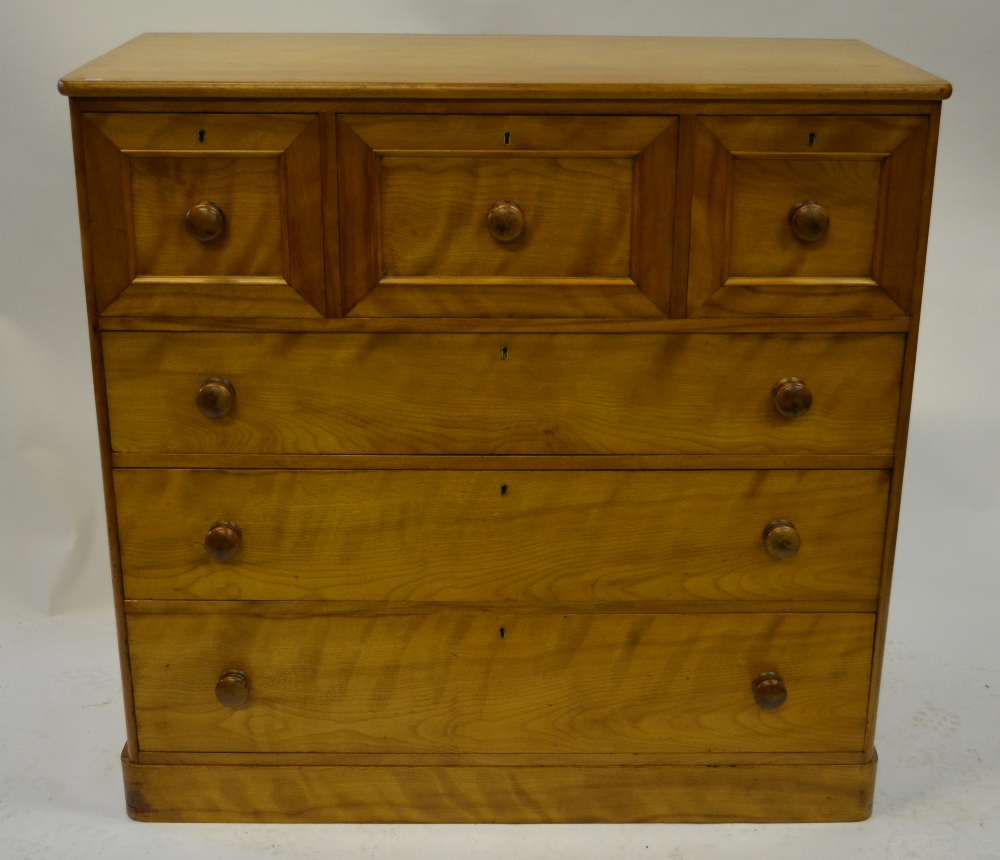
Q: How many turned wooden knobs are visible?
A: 9